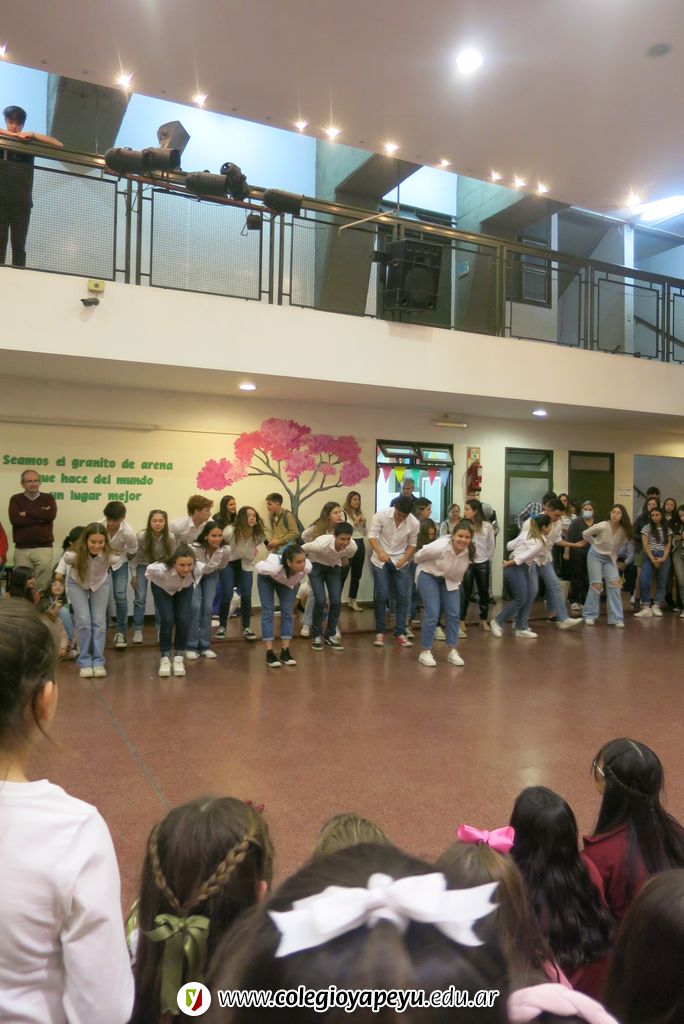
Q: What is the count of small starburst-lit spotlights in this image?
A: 11